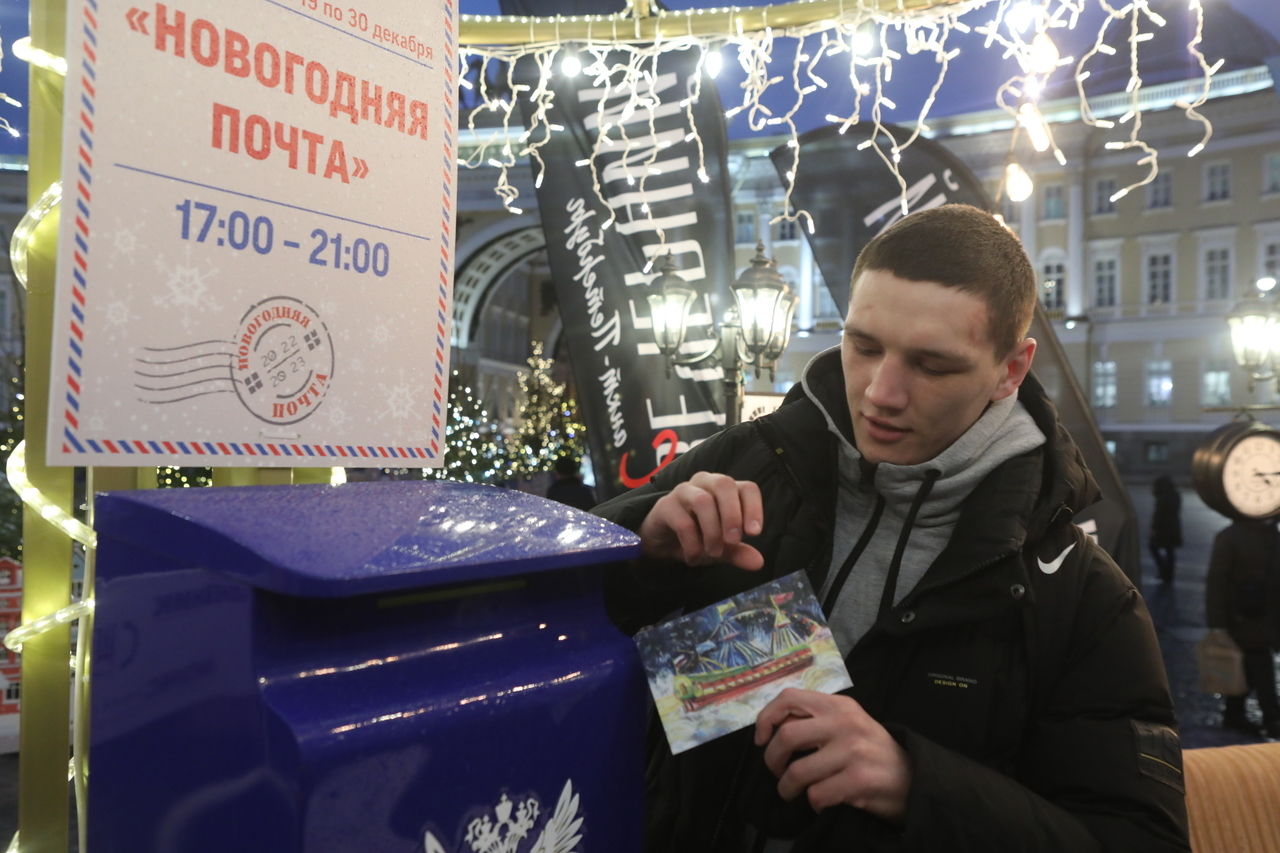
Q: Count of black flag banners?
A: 2